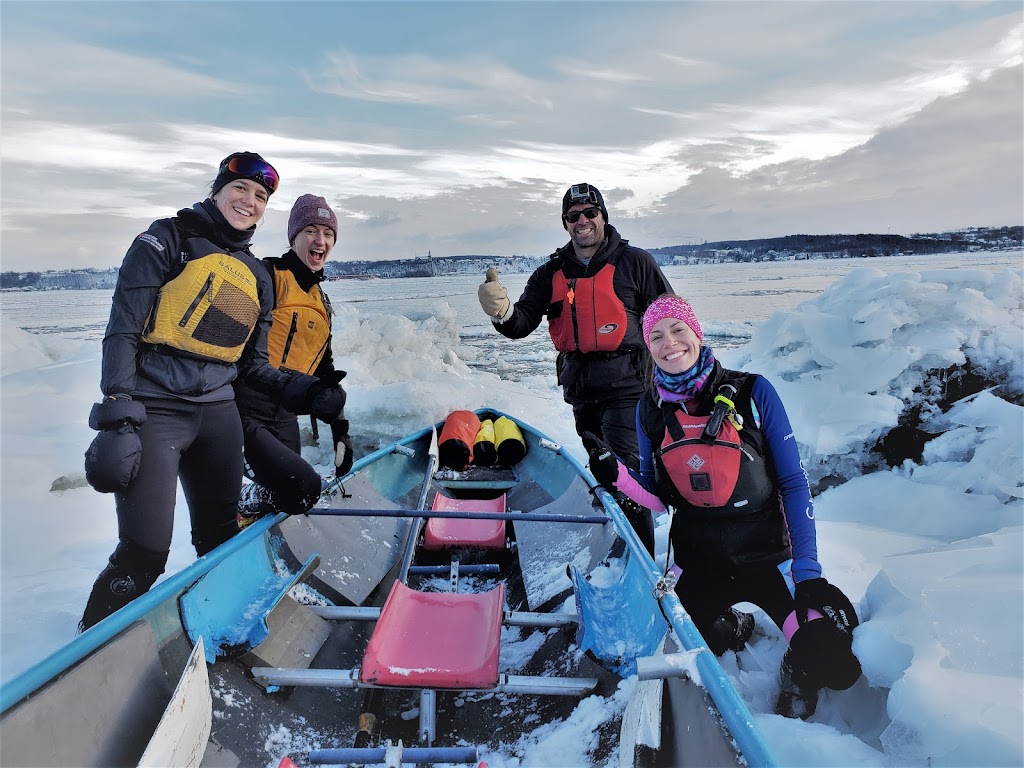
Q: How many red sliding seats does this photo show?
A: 2